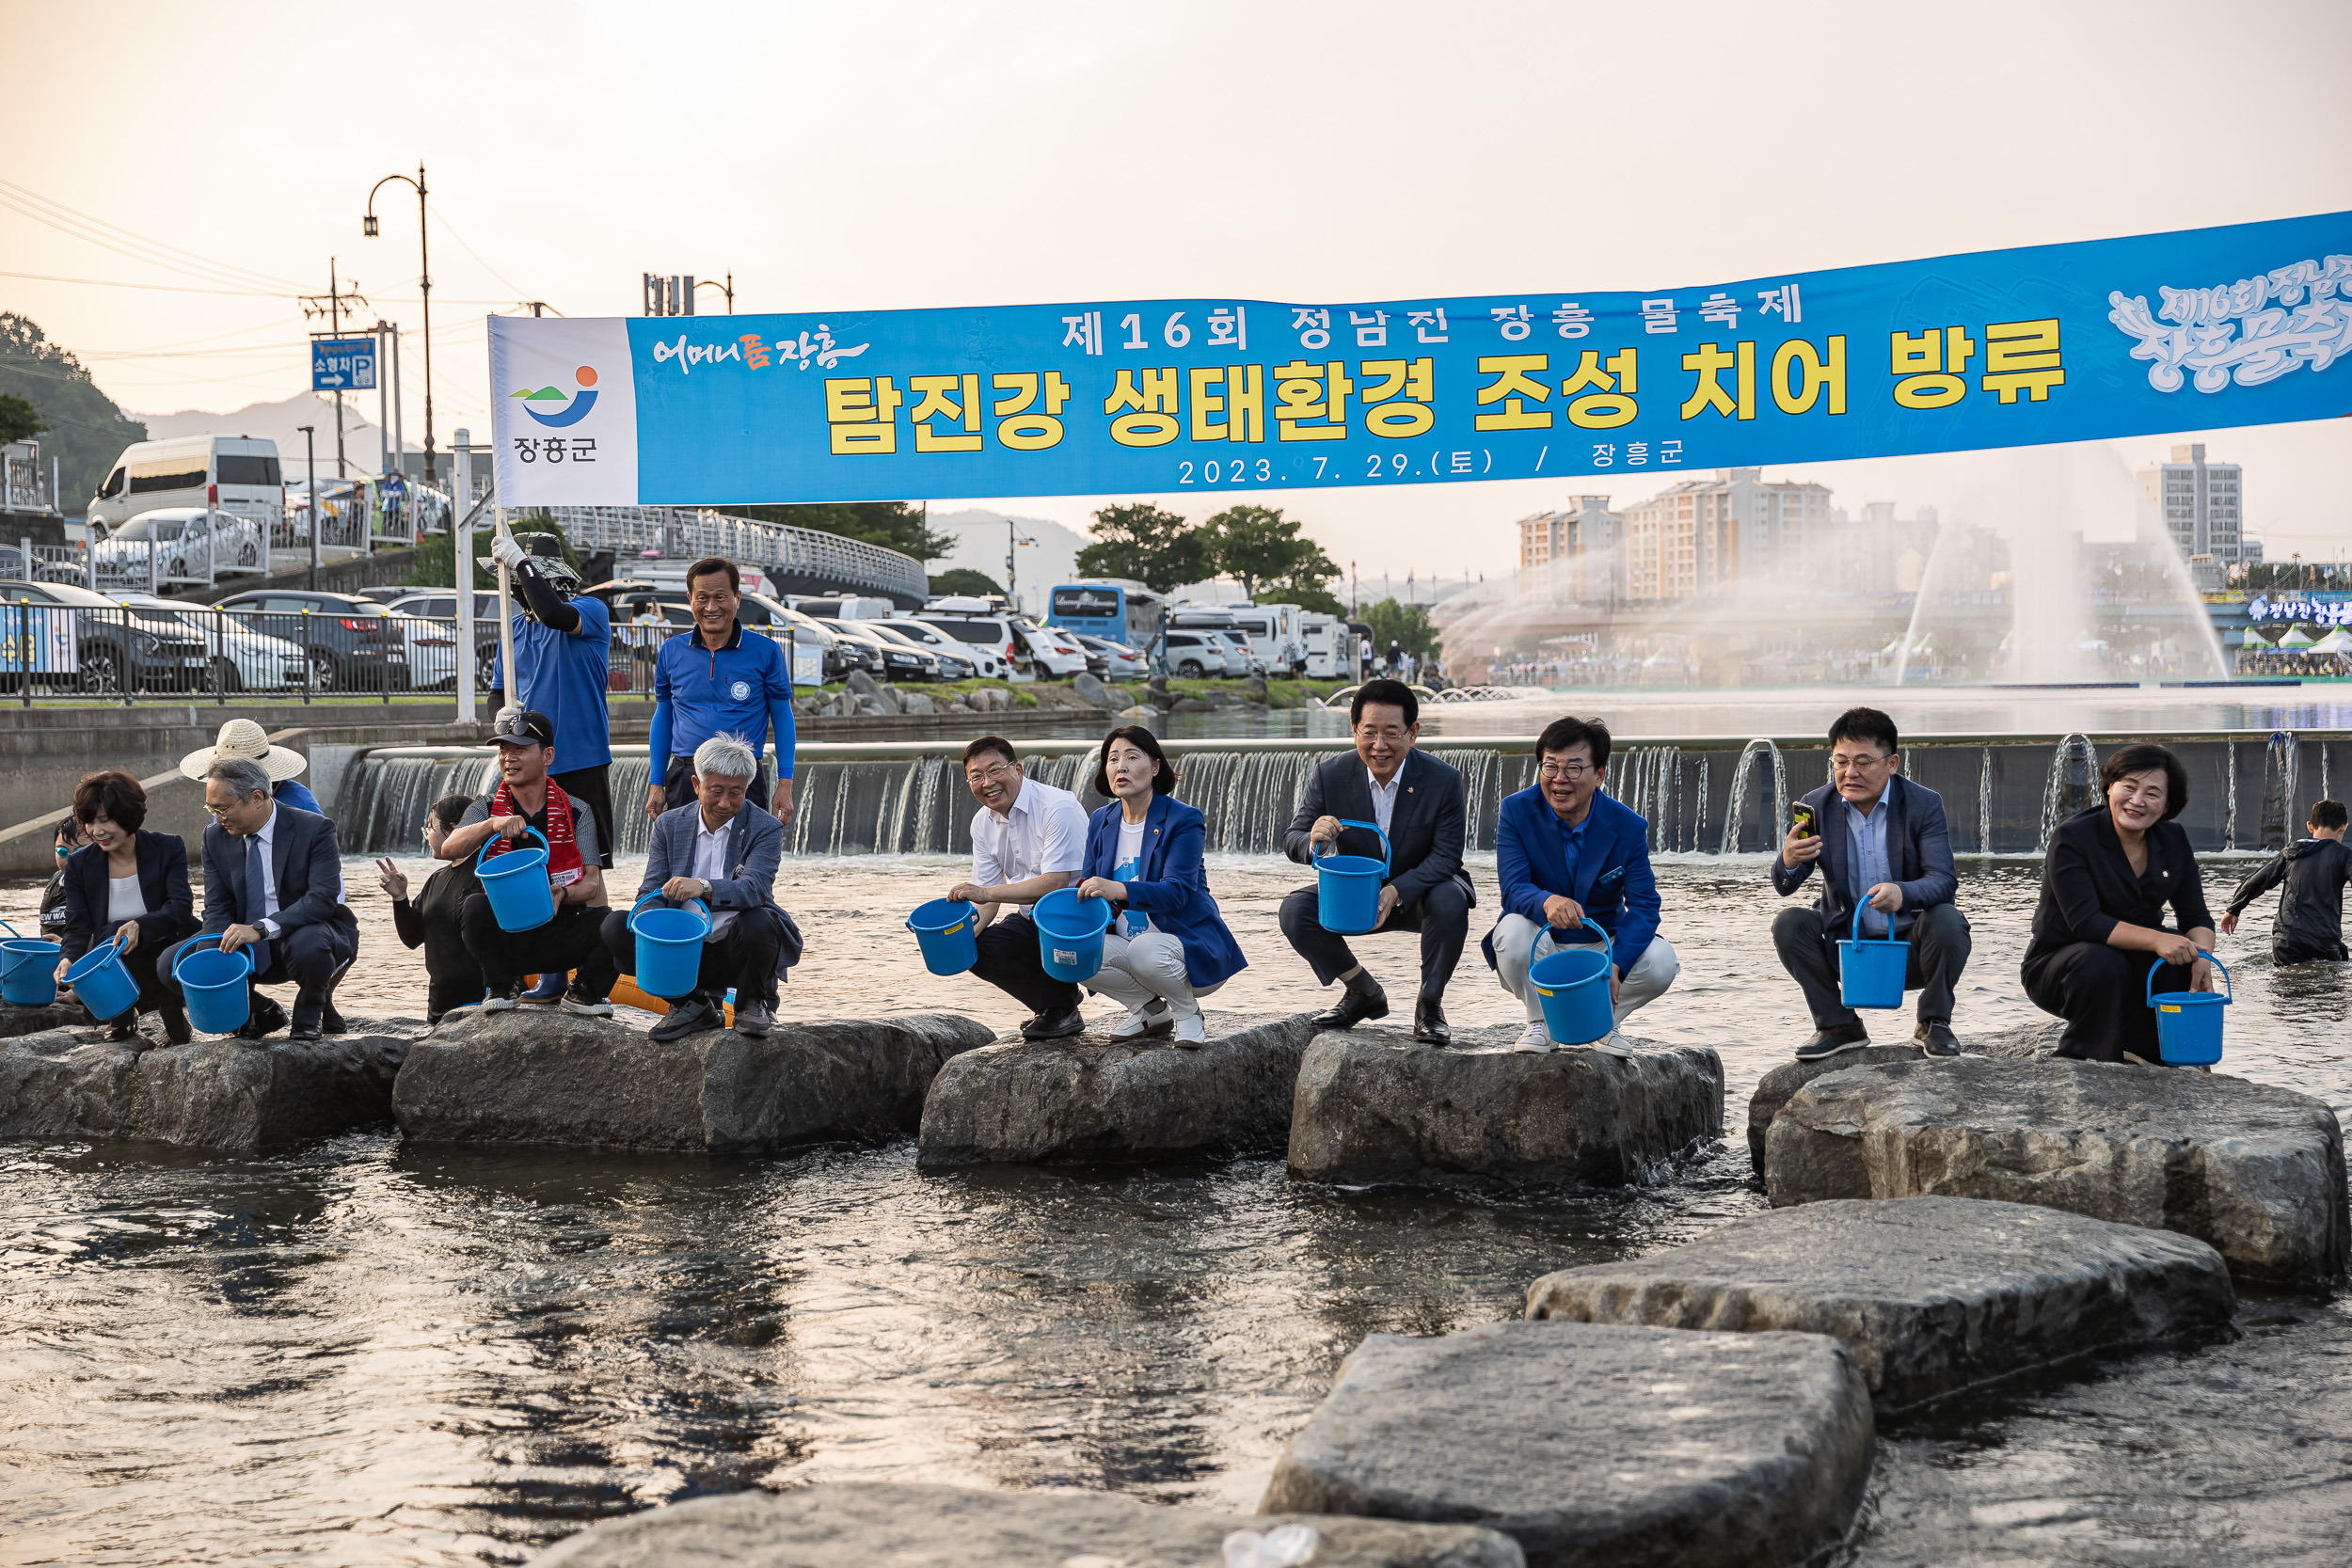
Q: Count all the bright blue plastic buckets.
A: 11